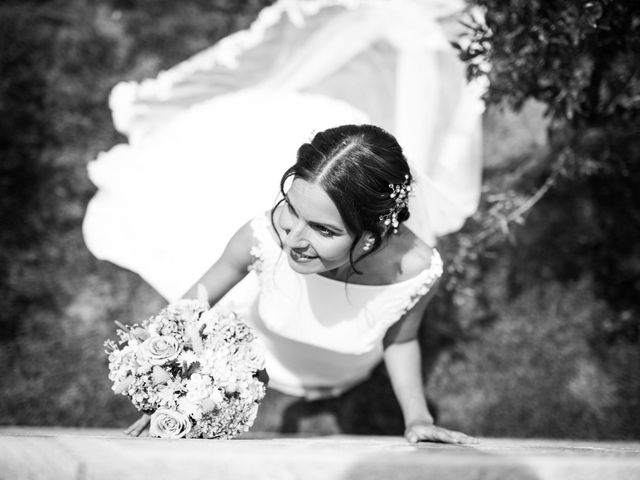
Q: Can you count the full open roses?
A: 2